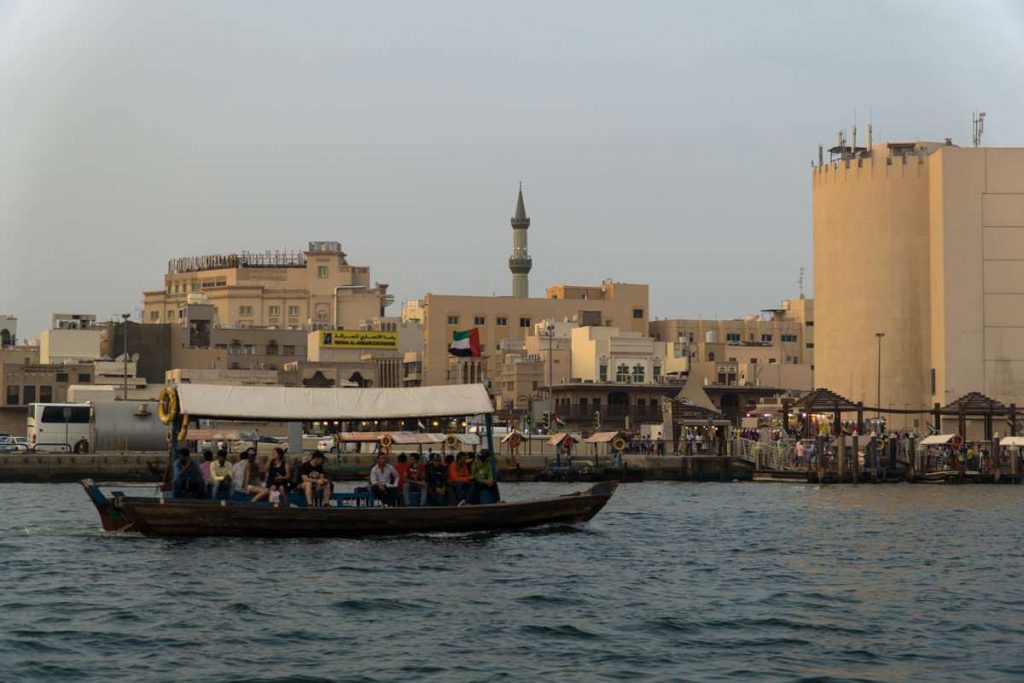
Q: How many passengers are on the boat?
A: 15